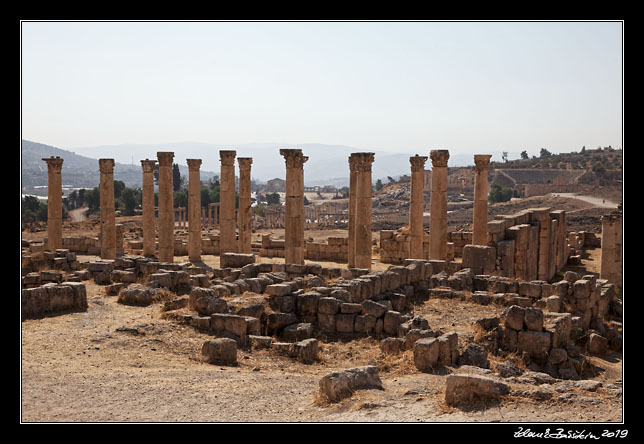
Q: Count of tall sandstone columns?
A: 13